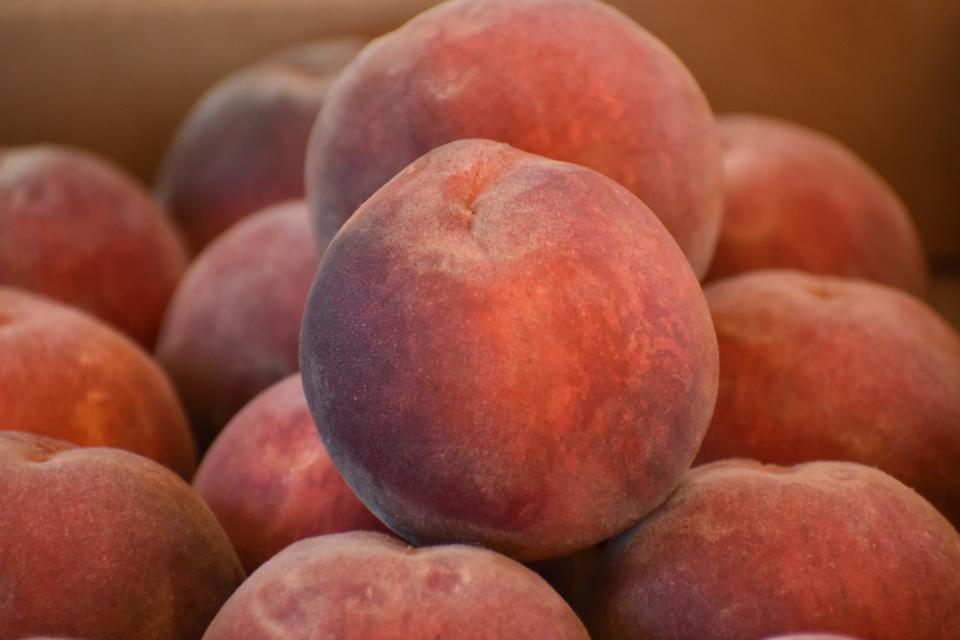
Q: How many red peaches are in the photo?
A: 12